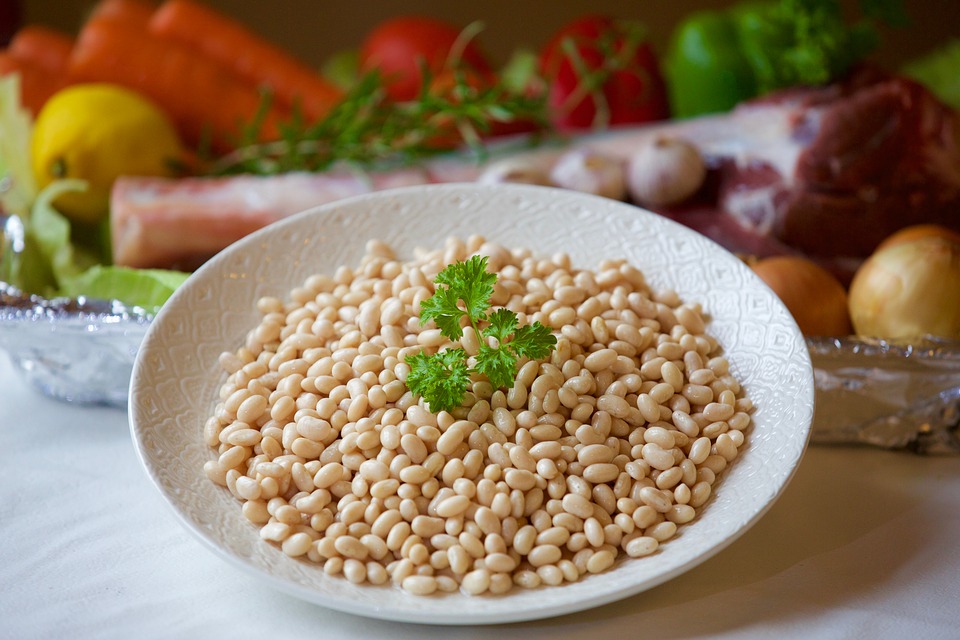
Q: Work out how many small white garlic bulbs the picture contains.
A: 3